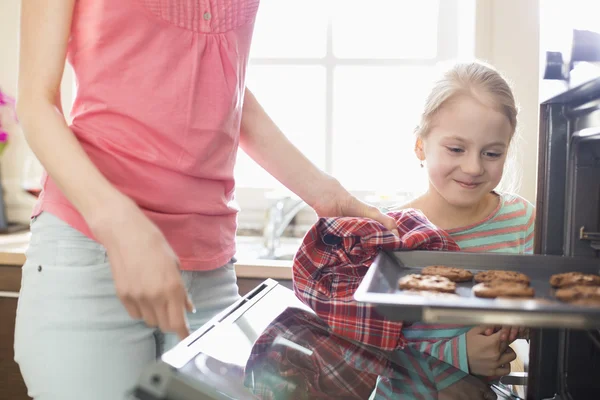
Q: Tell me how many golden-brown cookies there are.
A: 6